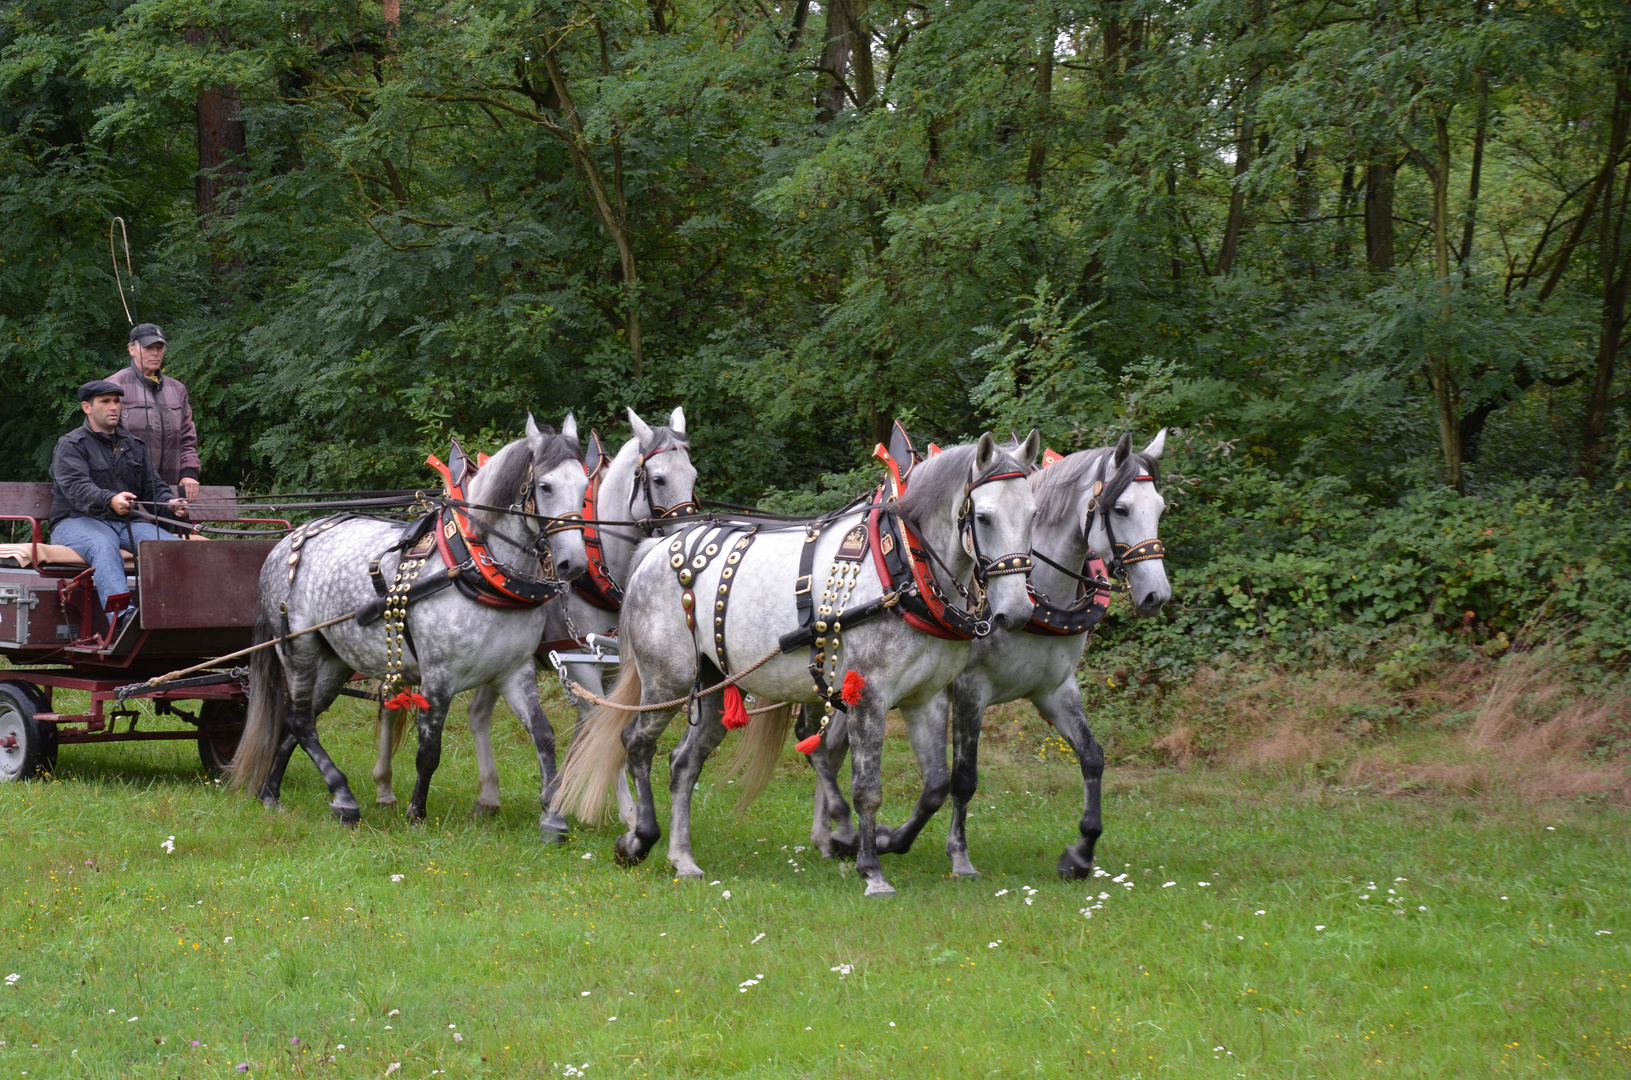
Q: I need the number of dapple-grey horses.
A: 4